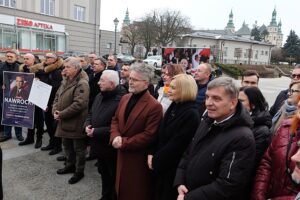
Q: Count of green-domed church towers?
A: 4